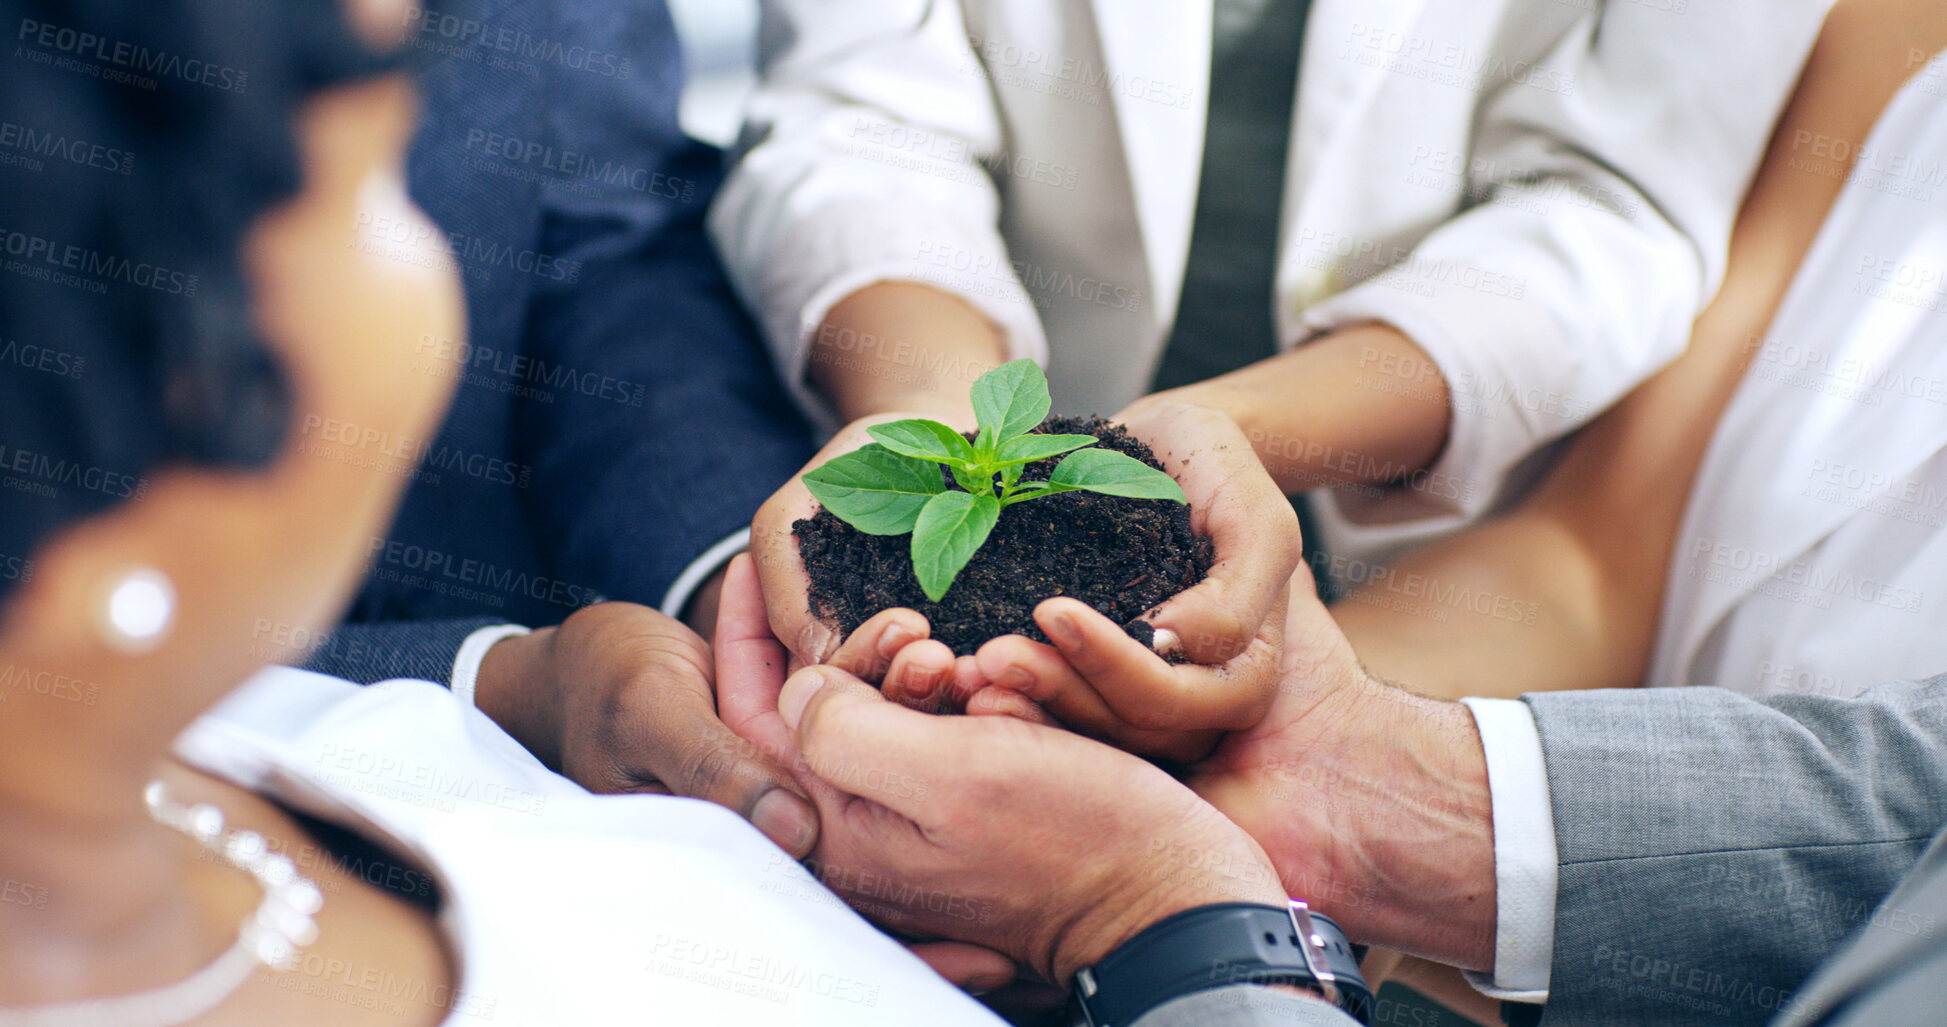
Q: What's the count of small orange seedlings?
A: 0